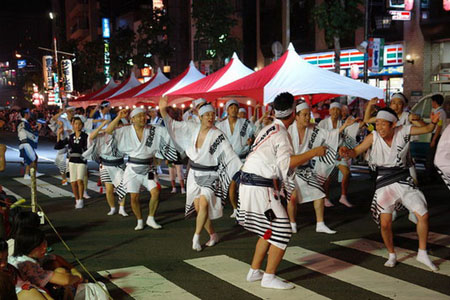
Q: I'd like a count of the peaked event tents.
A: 6